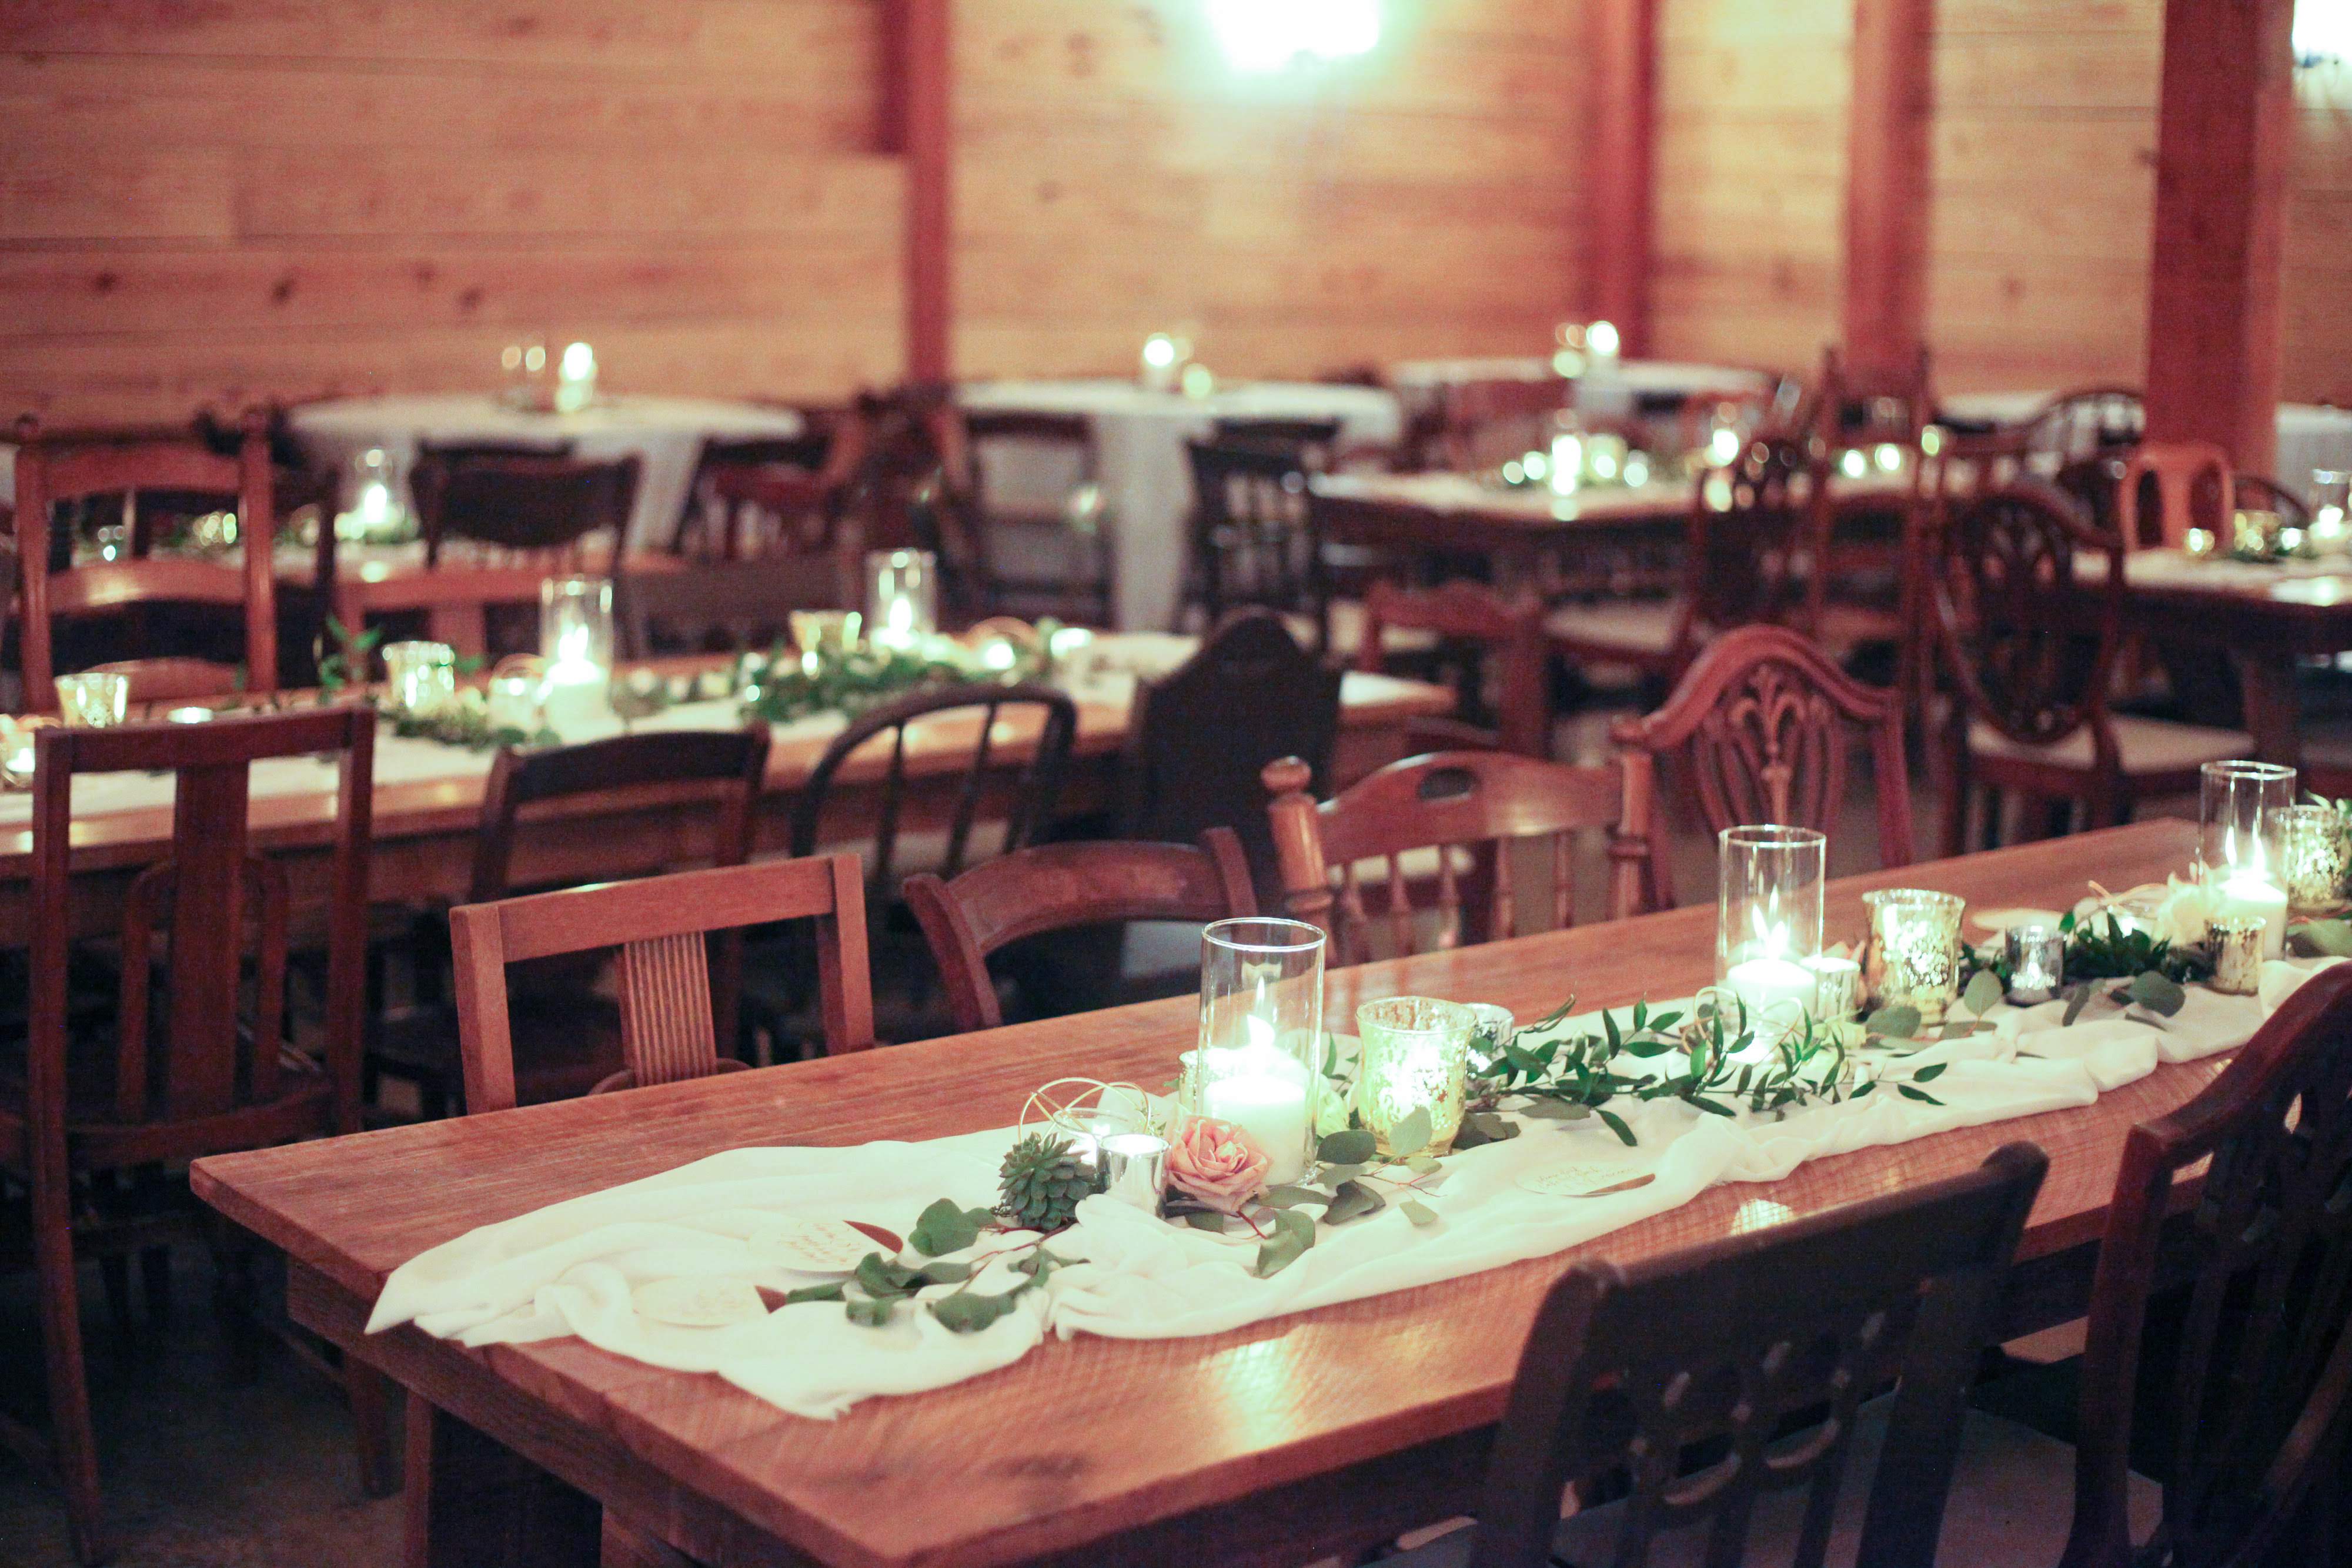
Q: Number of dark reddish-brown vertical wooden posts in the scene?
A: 4